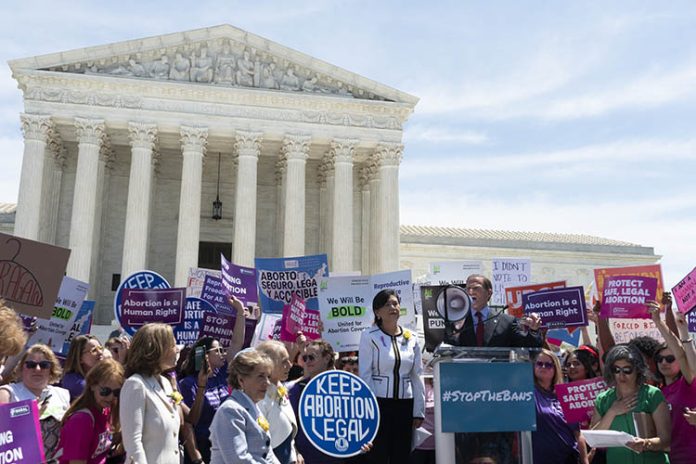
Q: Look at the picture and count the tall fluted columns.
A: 8